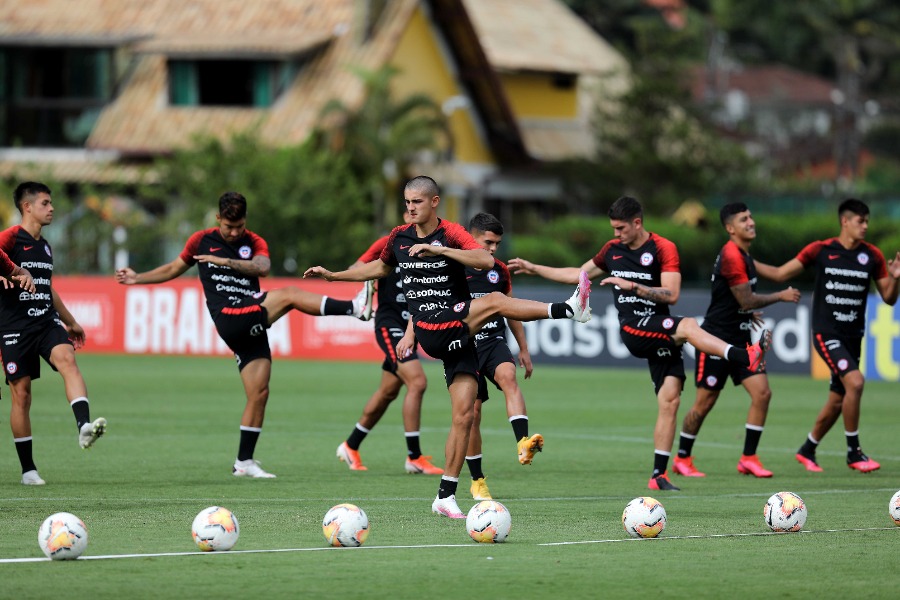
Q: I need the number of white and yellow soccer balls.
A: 7